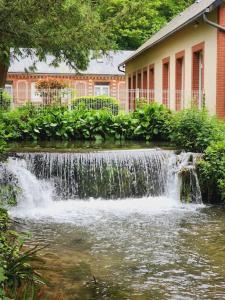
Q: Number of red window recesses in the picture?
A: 8